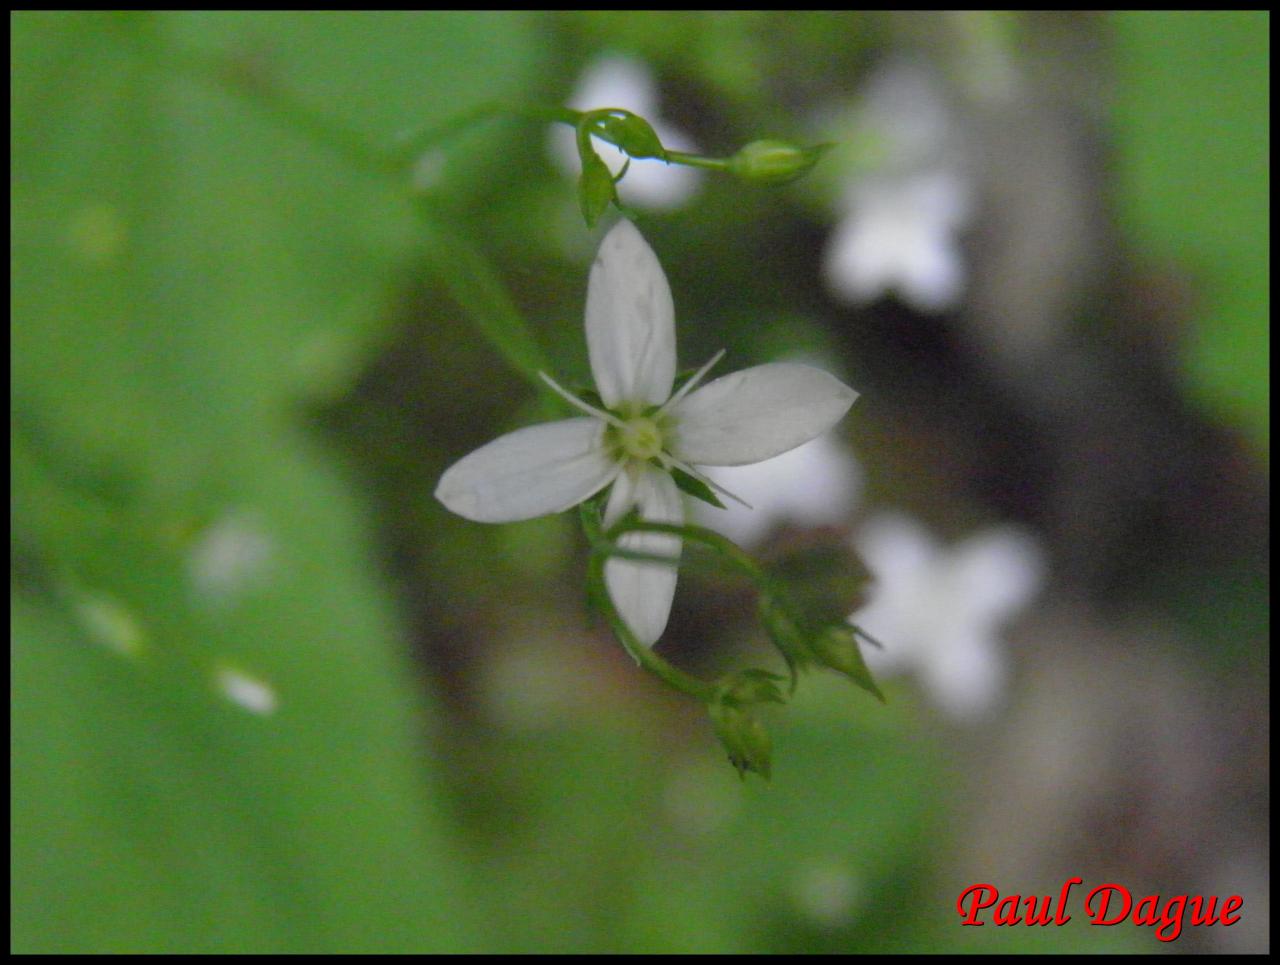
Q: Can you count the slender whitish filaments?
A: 3